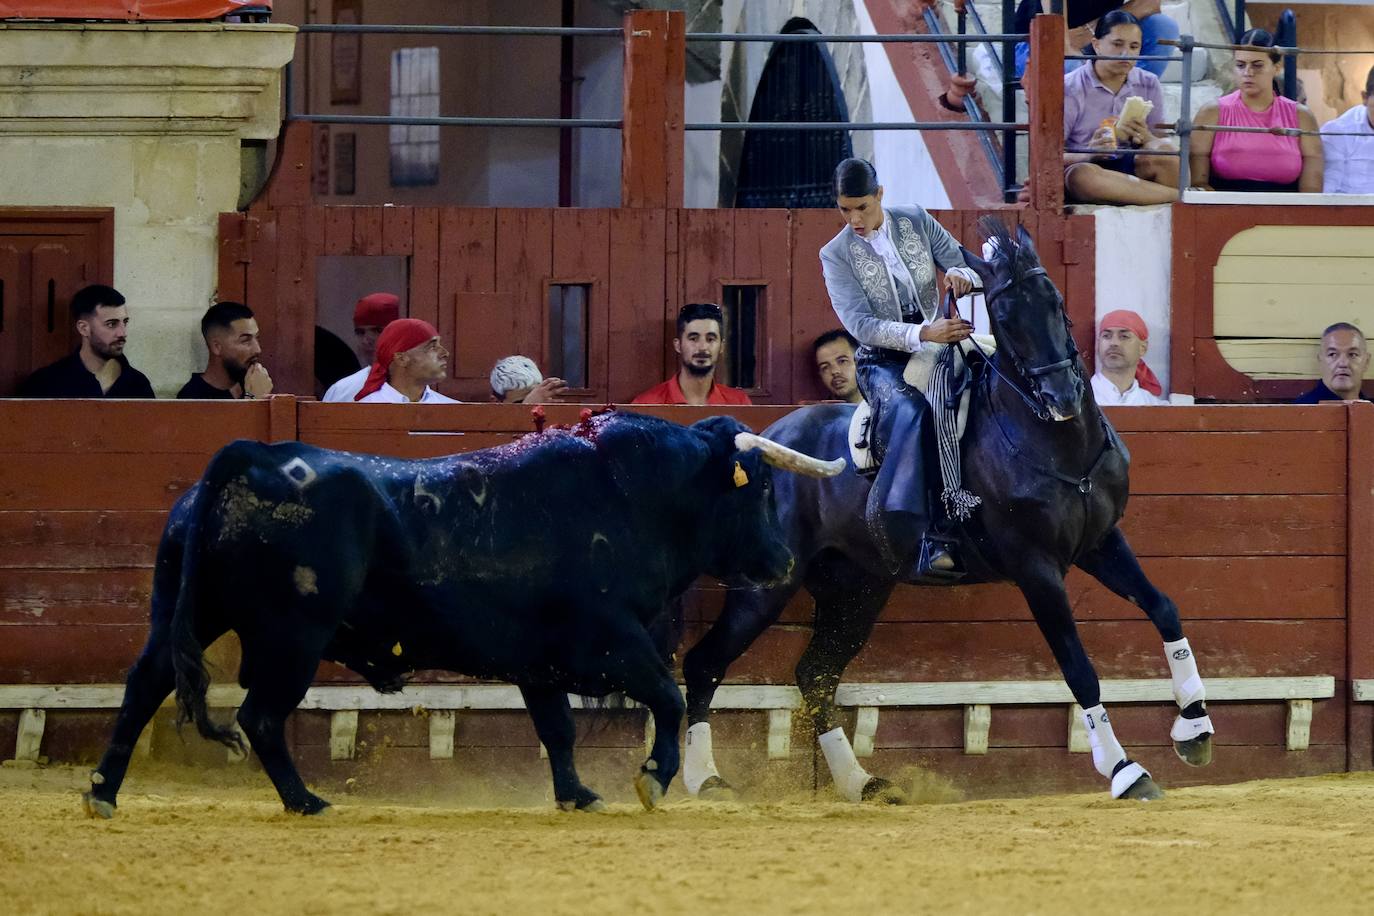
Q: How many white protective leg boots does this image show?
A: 4